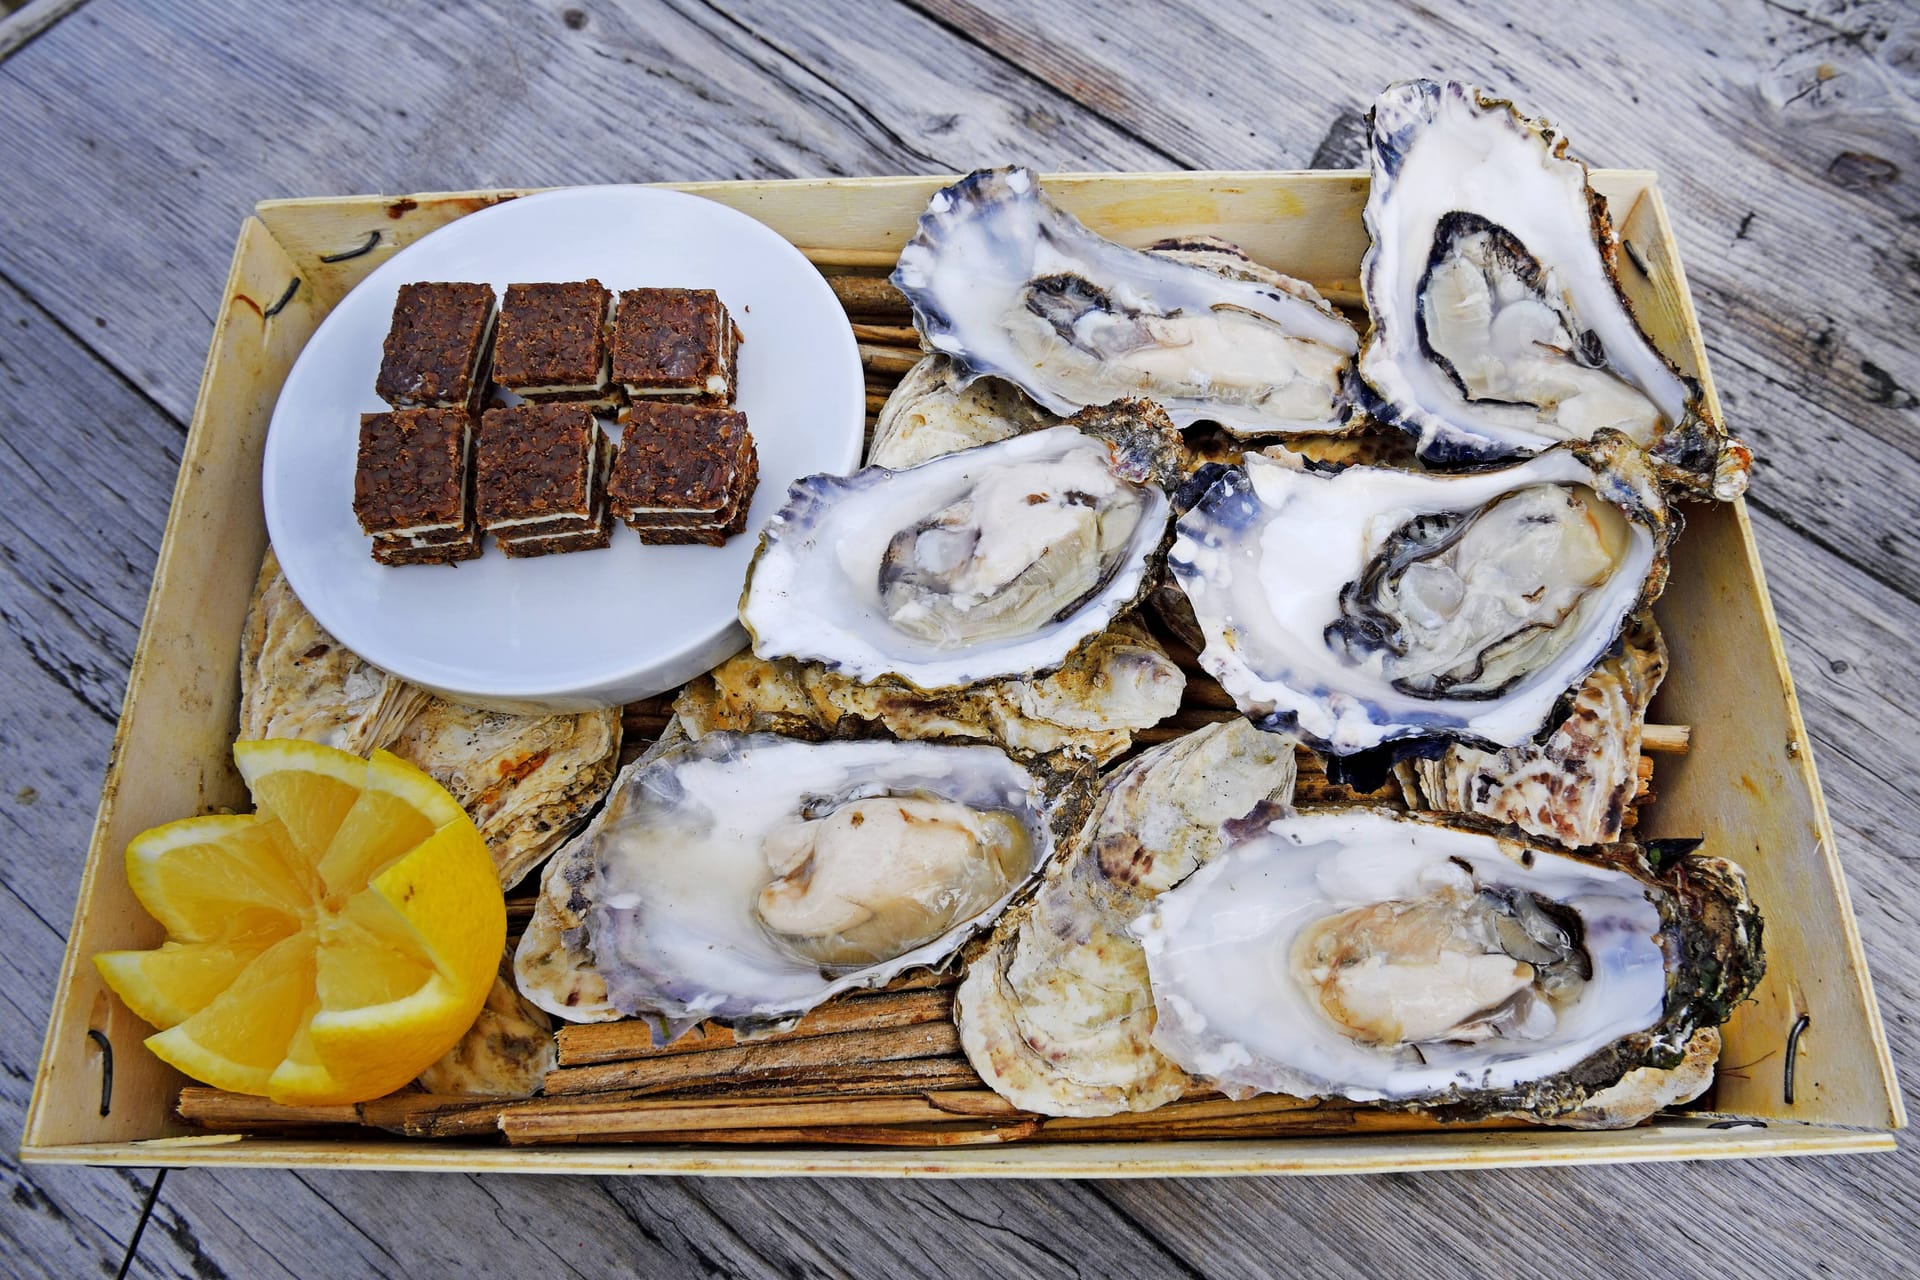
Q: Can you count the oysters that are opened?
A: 6